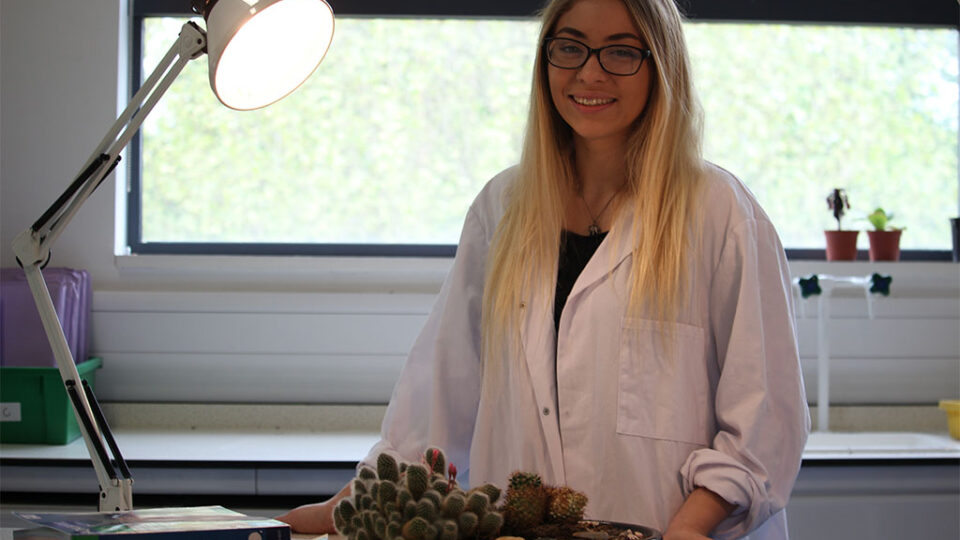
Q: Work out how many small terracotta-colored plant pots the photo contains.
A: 2